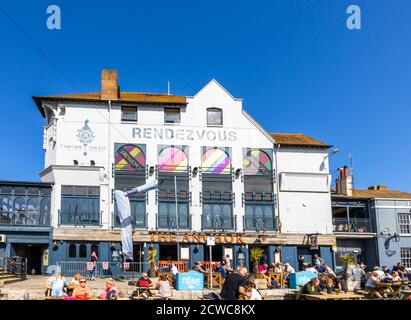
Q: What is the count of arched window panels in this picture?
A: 4